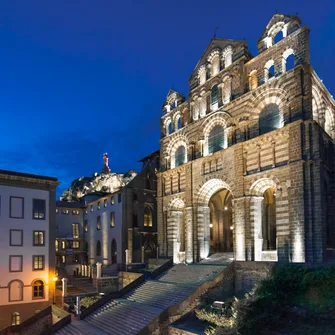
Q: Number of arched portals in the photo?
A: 3